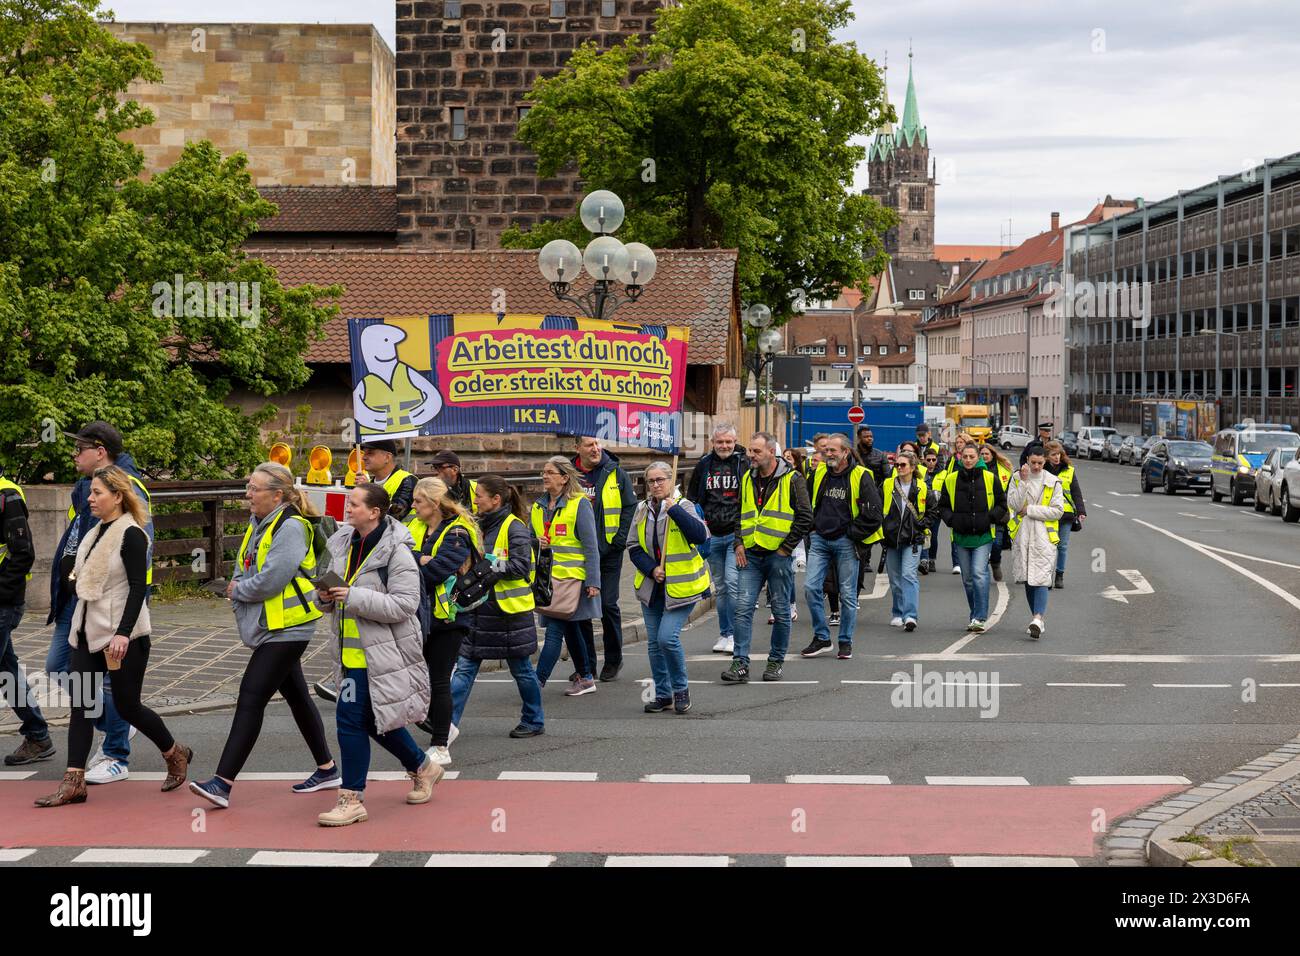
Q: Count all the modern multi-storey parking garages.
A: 1